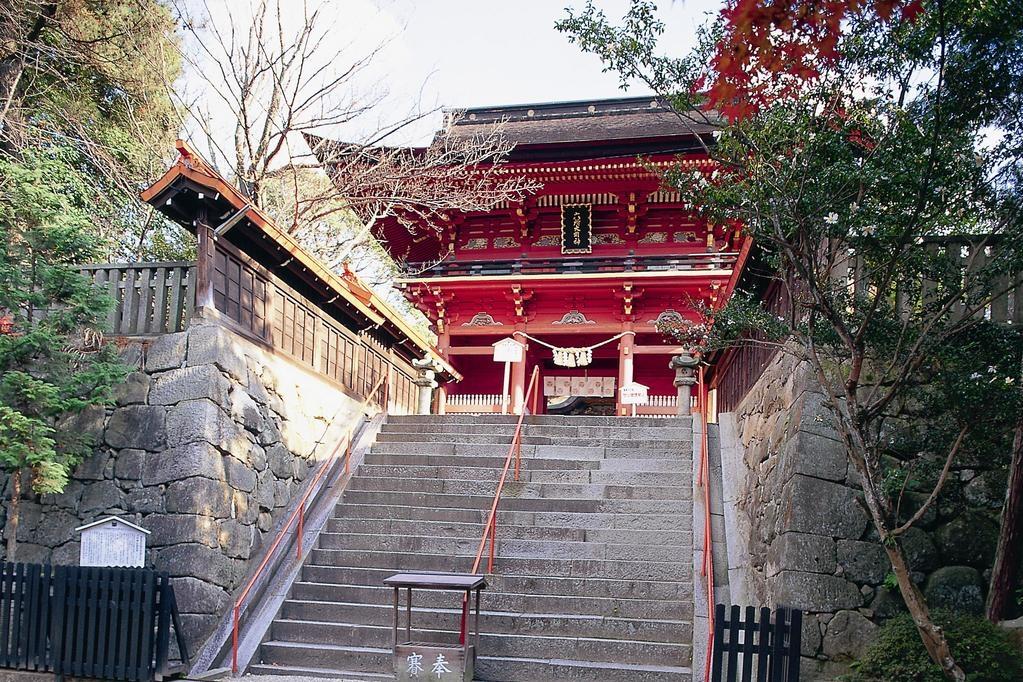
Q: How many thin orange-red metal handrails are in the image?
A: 3